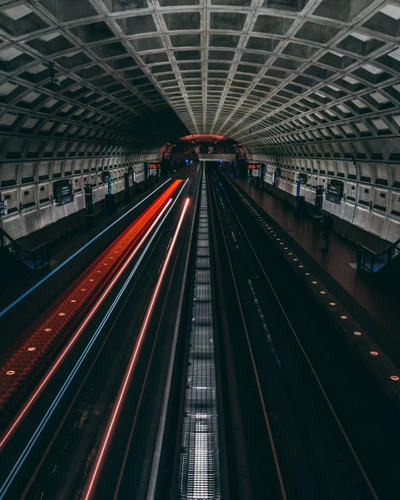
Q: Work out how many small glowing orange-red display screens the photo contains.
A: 2